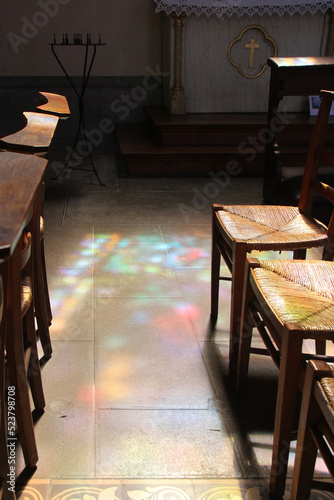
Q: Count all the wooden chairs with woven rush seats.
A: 3